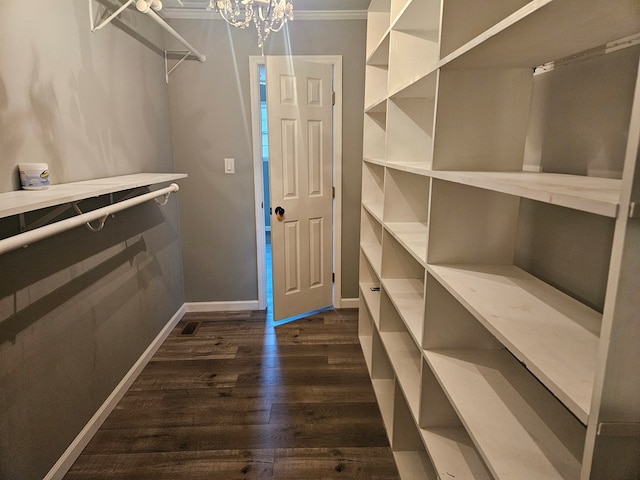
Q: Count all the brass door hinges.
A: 3